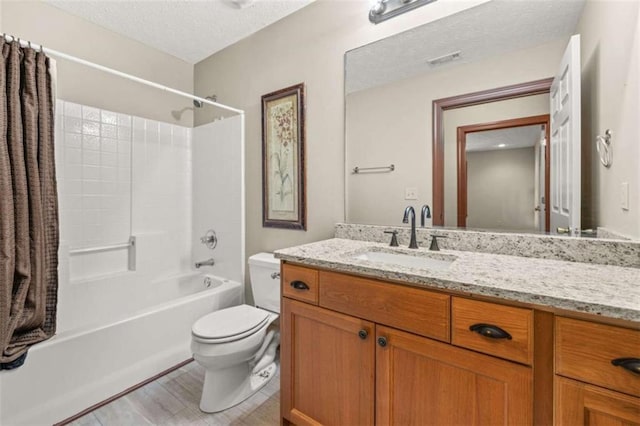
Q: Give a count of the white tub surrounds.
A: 1